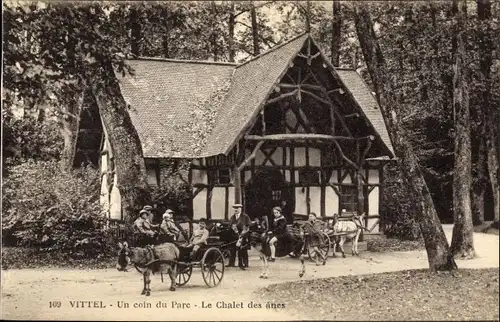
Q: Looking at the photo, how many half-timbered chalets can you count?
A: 1